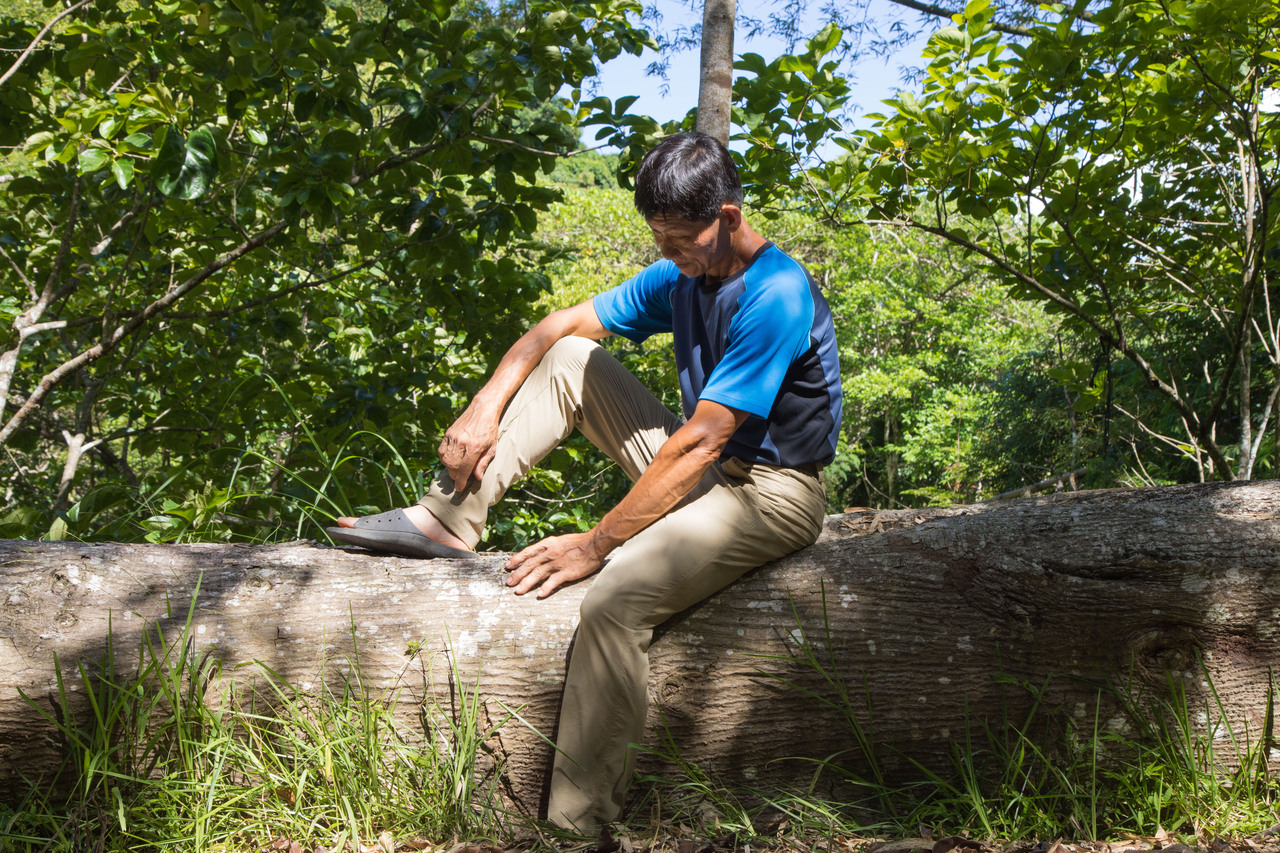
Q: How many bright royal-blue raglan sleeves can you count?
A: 2